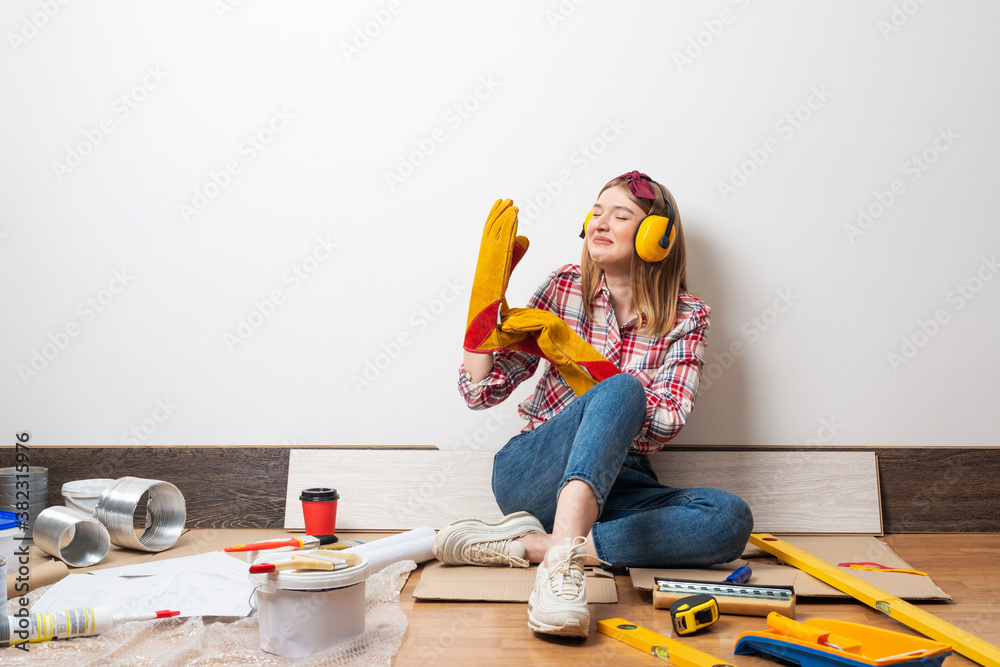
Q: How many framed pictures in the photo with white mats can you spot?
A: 0